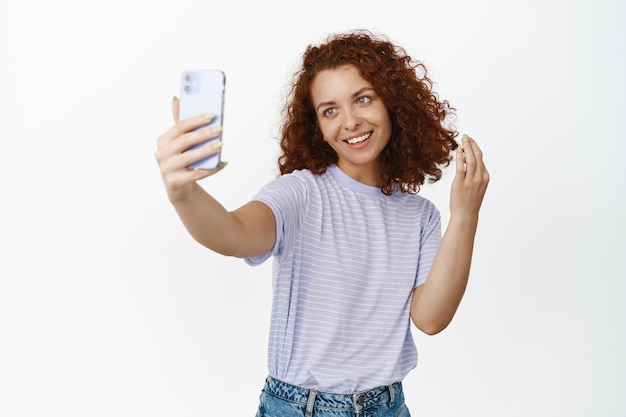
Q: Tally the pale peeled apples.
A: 0